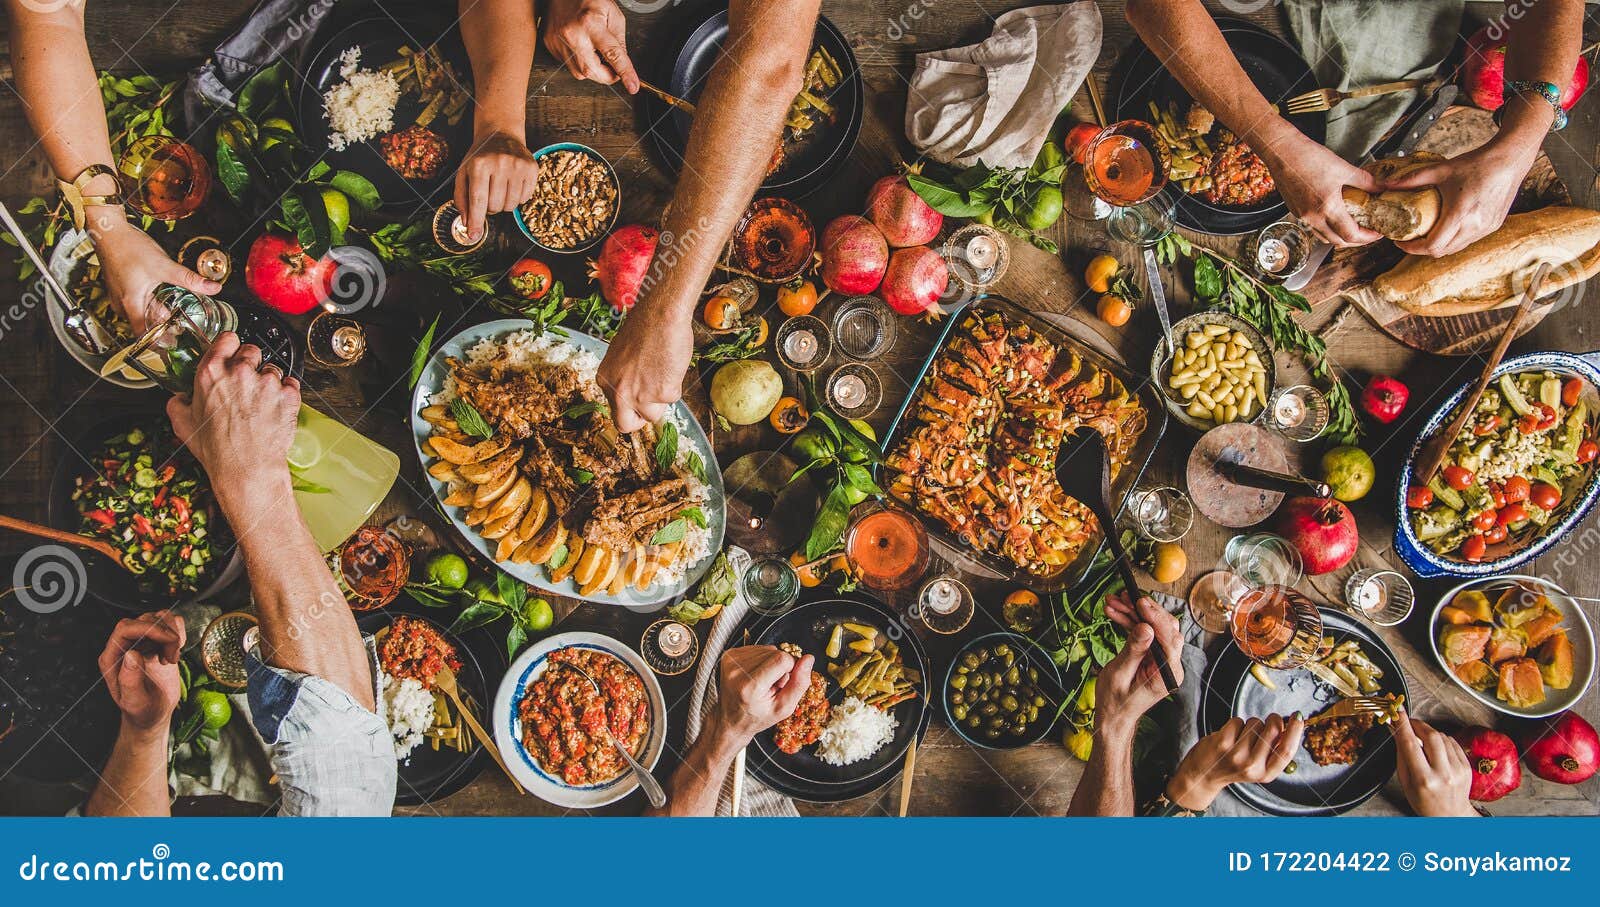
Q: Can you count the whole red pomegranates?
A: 11